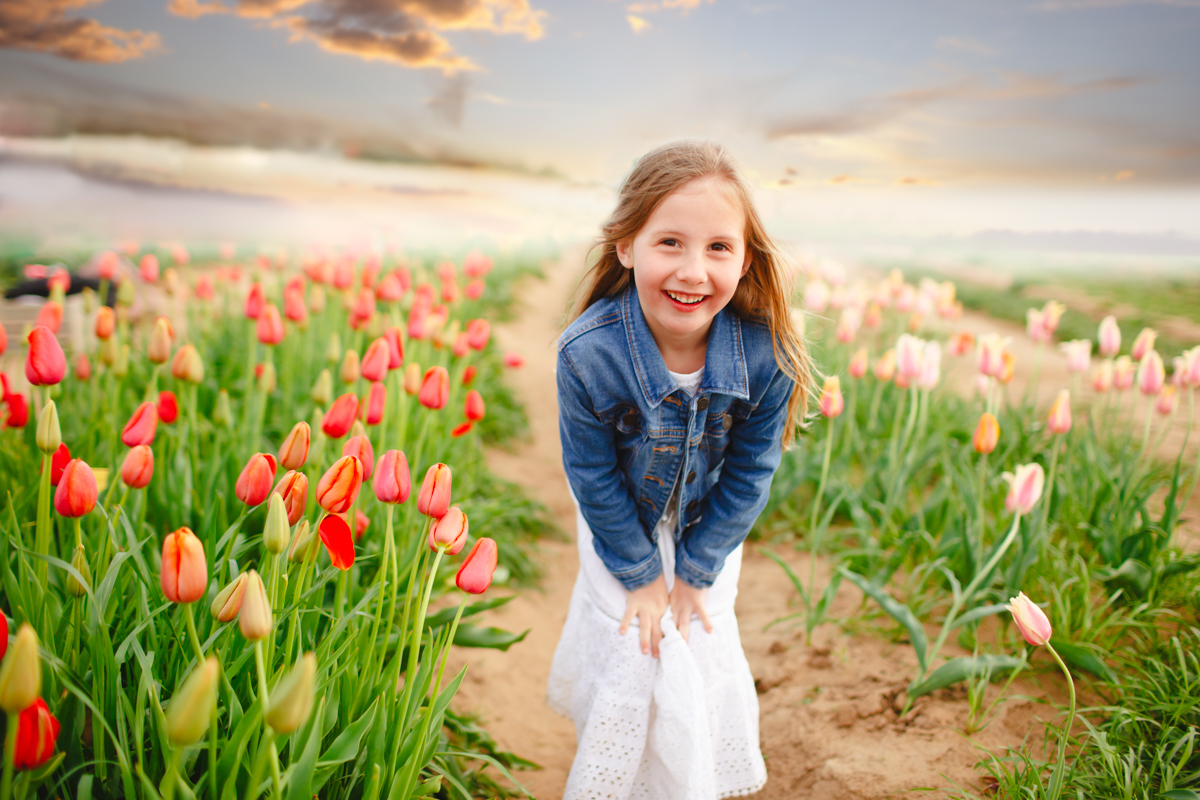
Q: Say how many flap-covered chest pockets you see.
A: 2